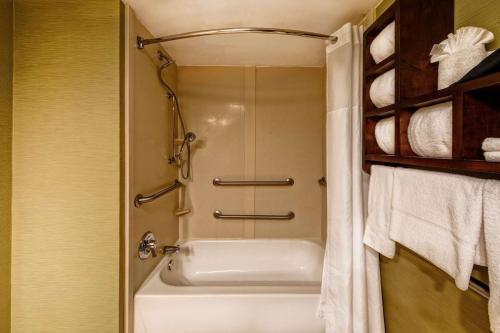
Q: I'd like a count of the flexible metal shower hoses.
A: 1